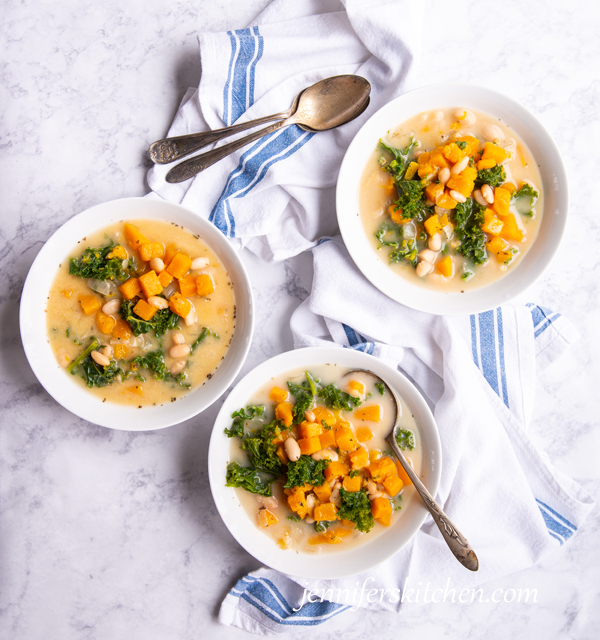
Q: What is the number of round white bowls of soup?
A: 3